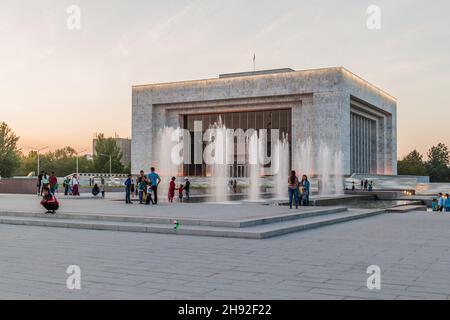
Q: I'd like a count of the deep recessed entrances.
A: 2